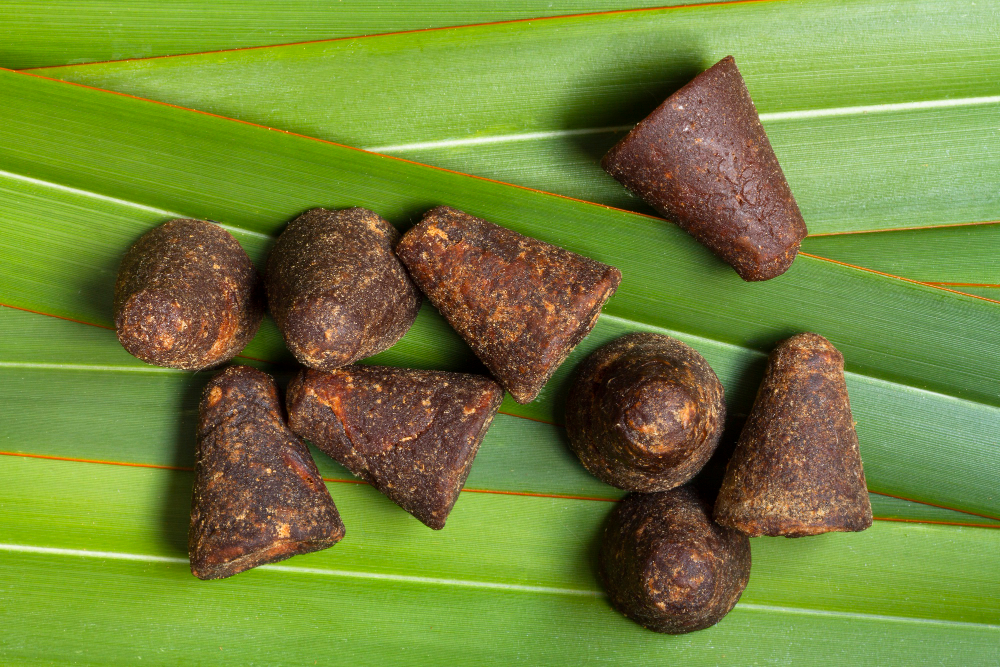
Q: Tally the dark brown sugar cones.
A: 9